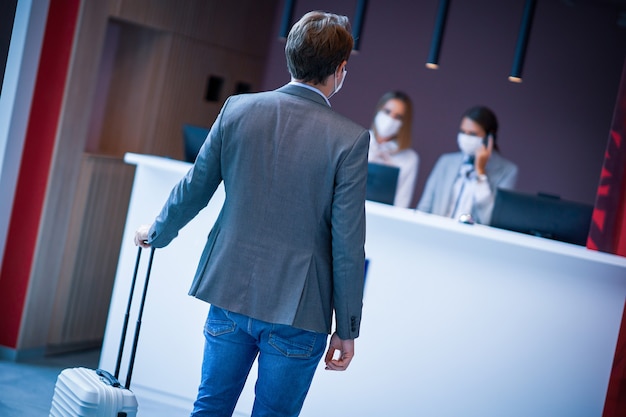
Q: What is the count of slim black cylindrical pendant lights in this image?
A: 4